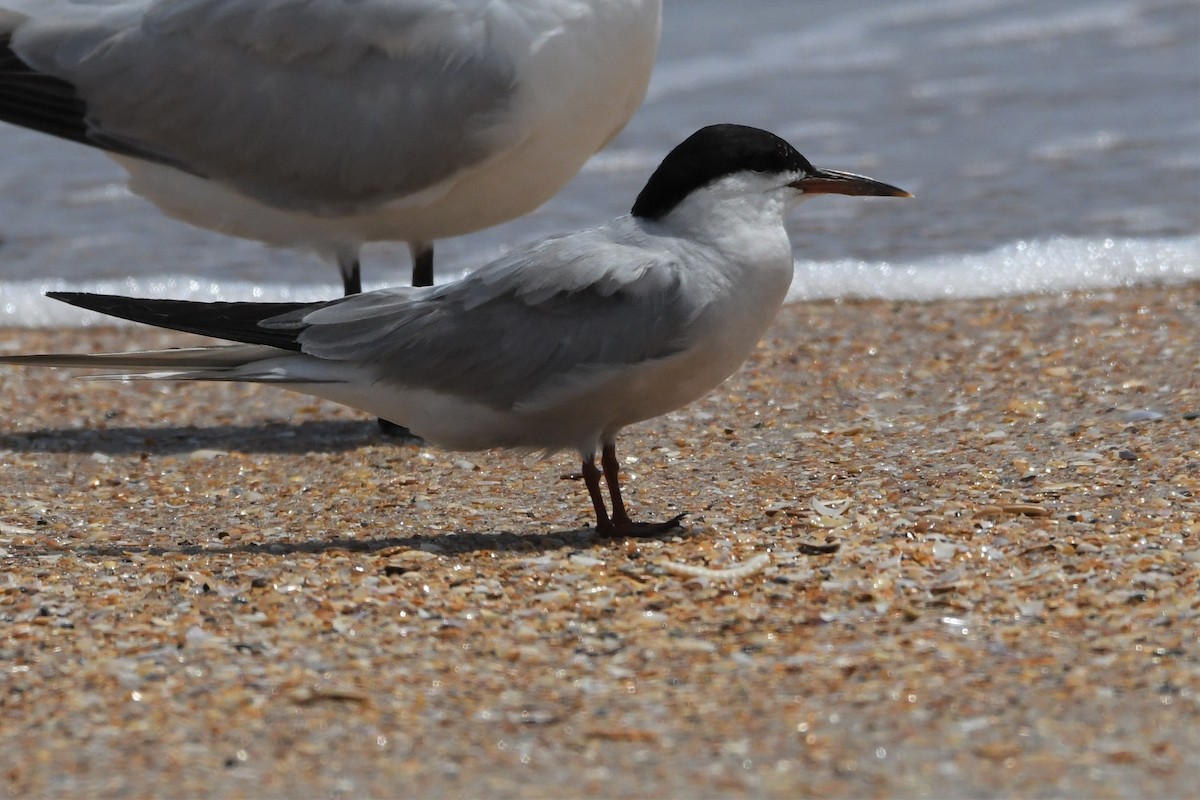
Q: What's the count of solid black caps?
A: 1